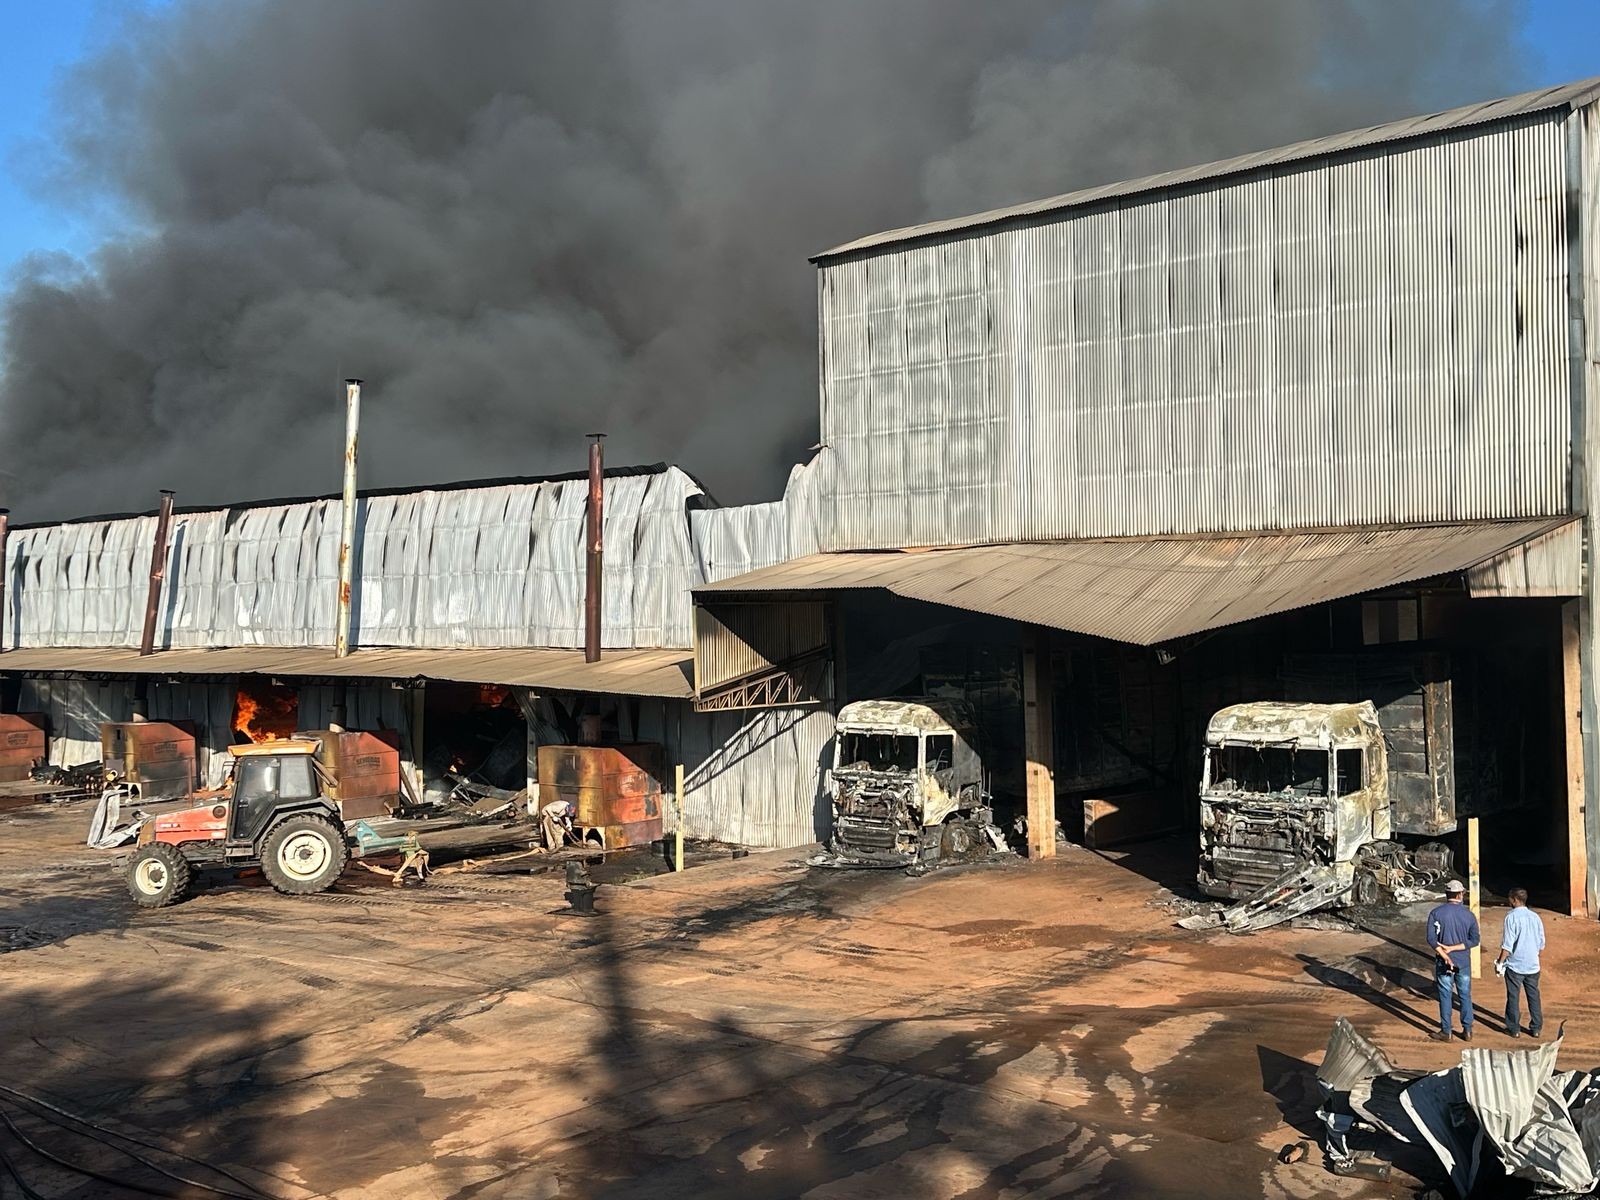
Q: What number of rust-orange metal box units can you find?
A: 4